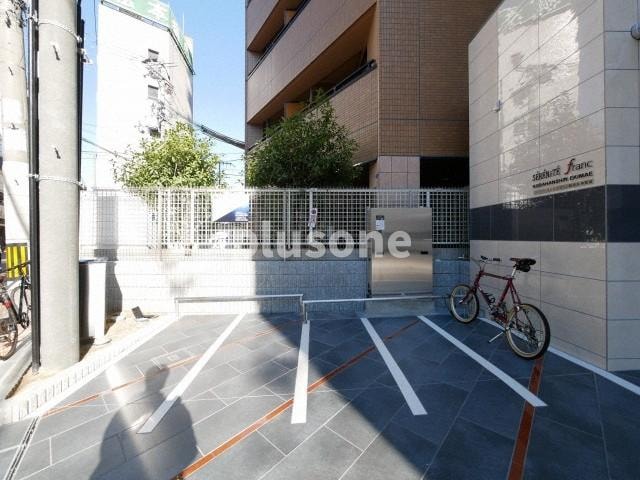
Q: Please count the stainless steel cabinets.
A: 1